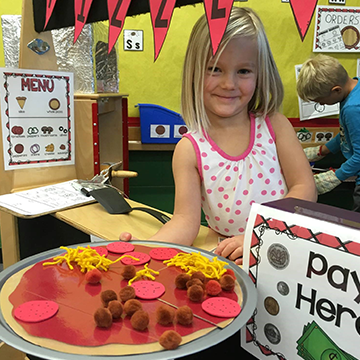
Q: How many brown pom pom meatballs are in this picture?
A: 15